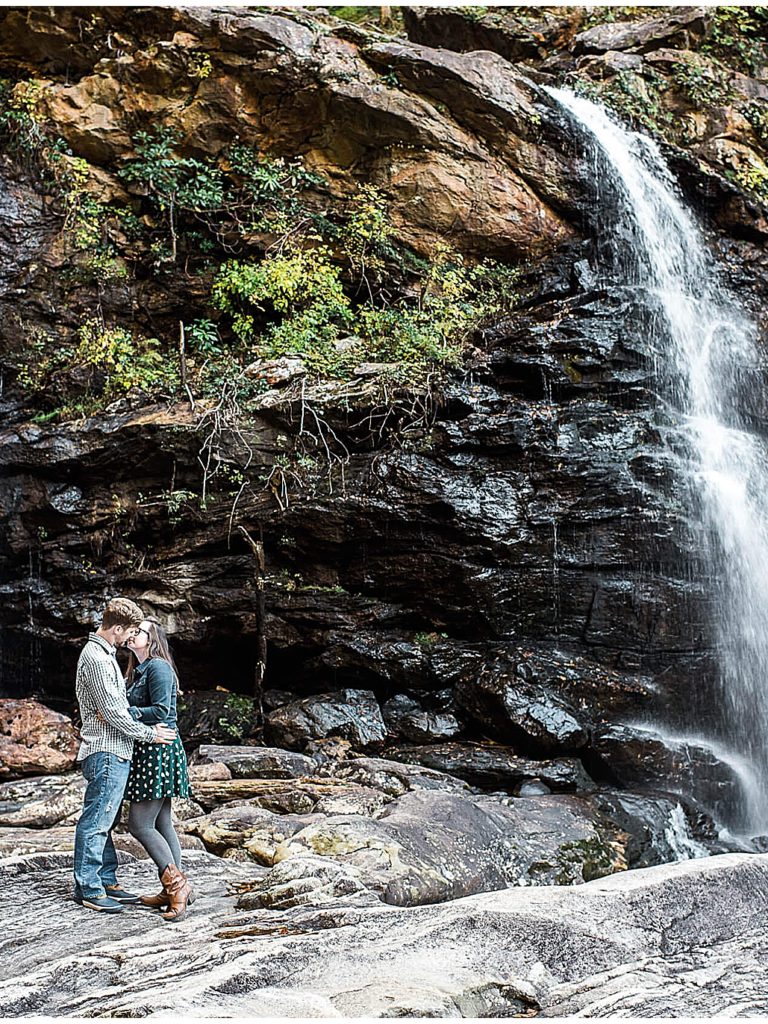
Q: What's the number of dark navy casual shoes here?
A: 2